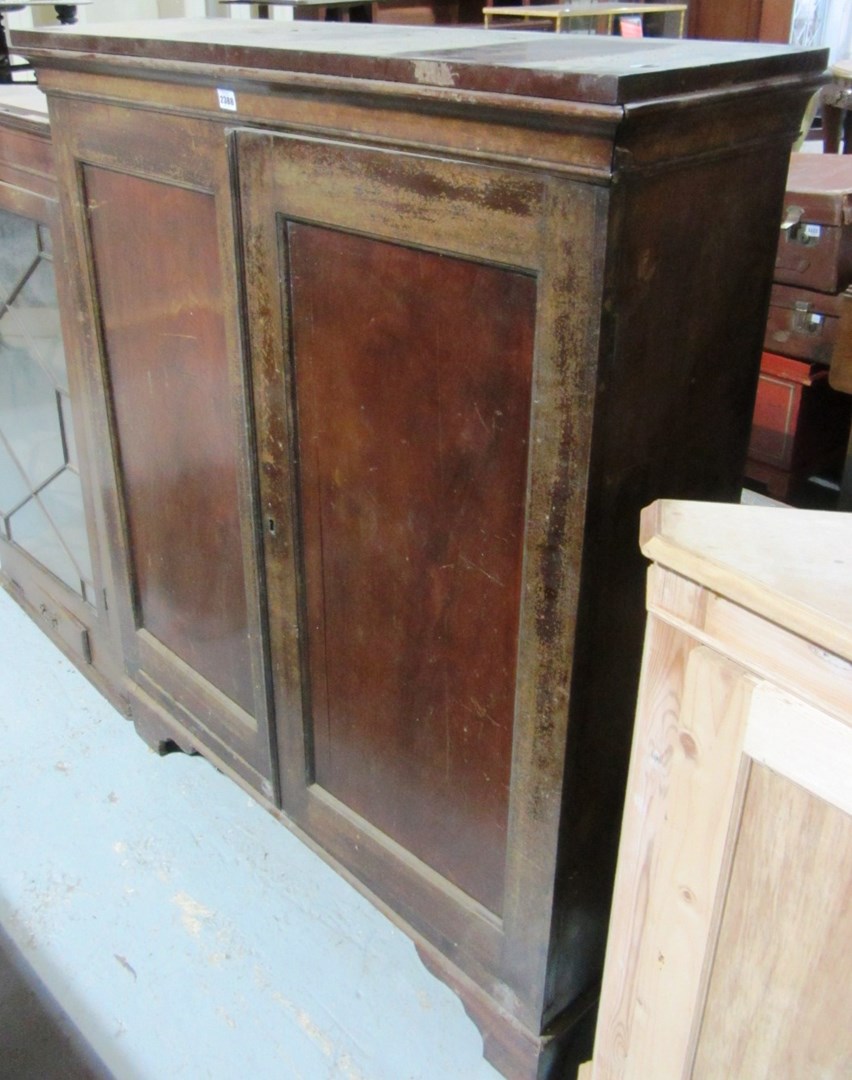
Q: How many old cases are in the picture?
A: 2